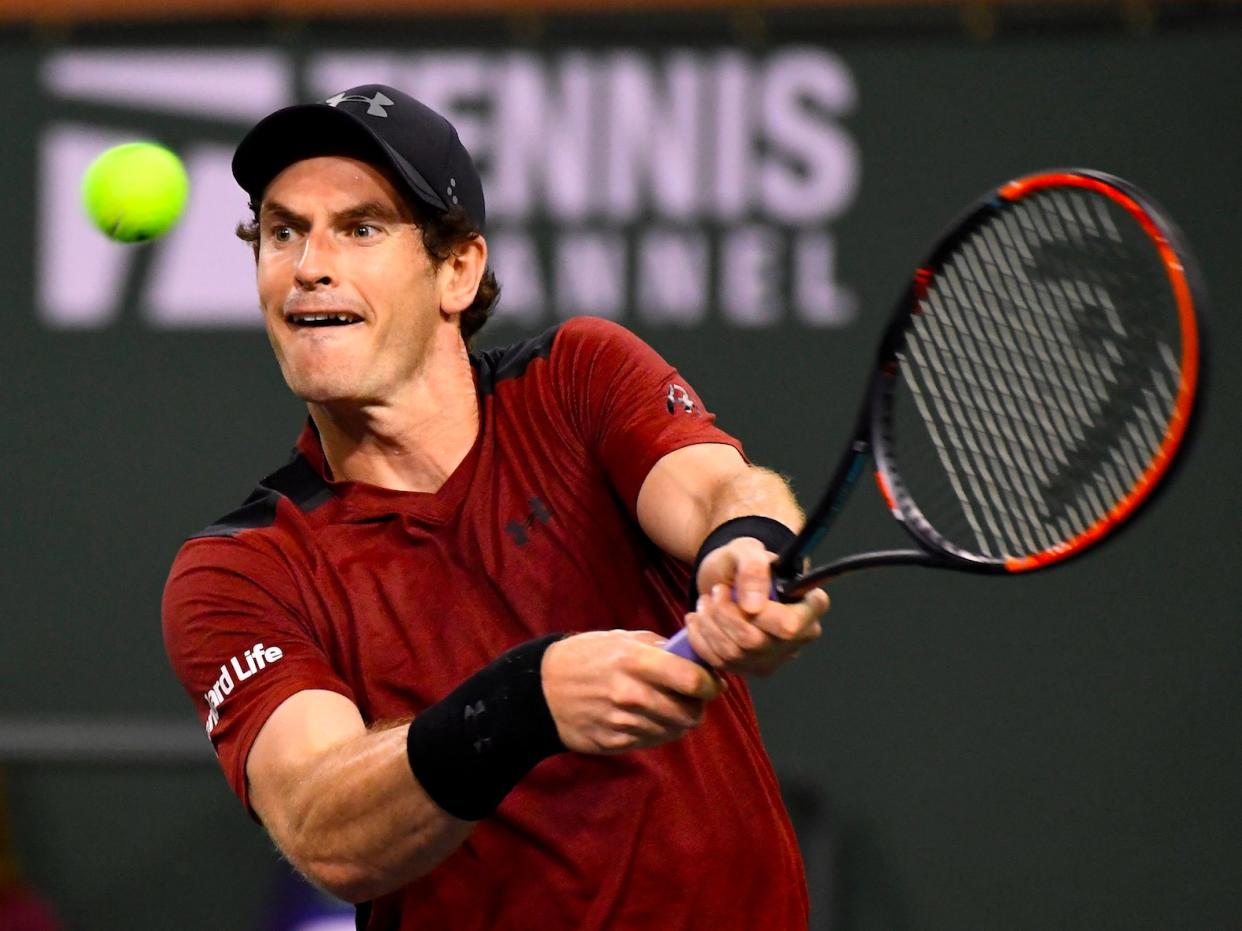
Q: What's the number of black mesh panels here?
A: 2